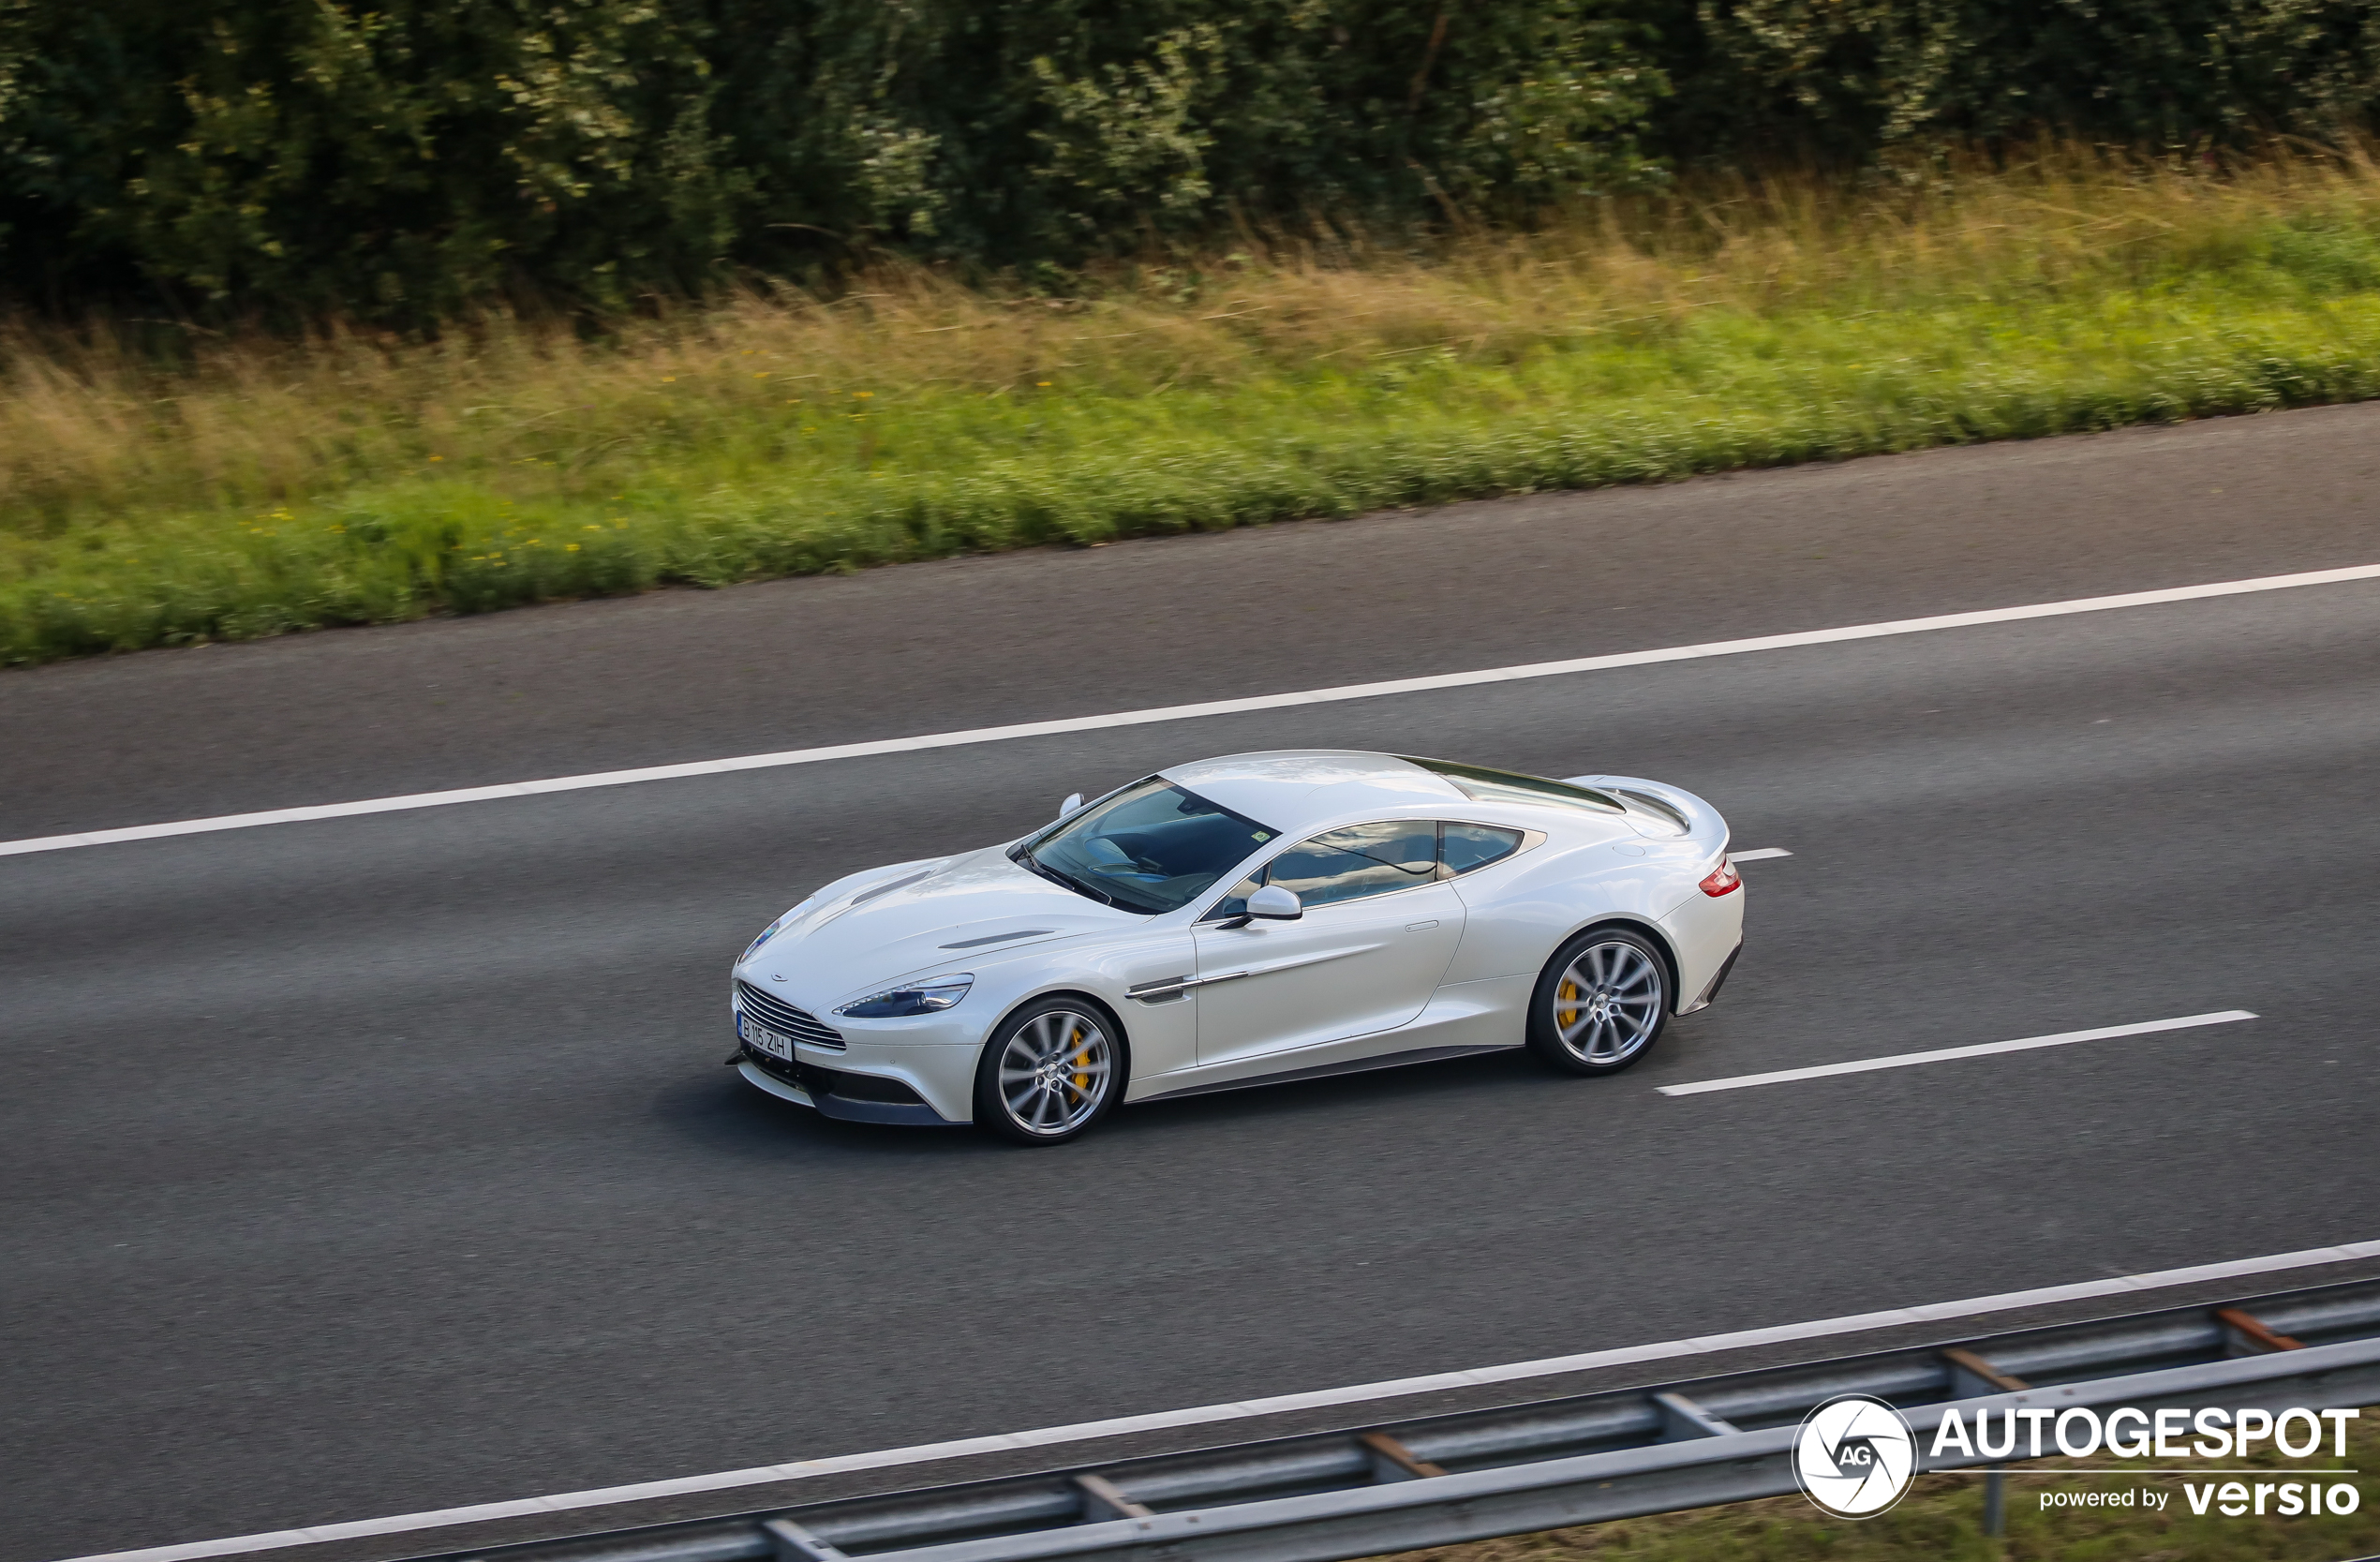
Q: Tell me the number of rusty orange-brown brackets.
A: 3